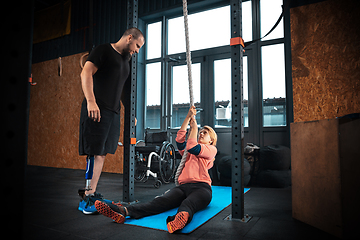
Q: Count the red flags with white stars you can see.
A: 0